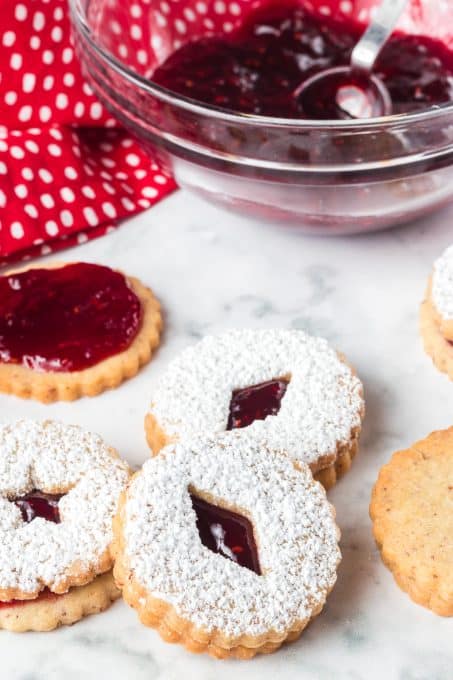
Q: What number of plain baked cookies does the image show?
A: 1